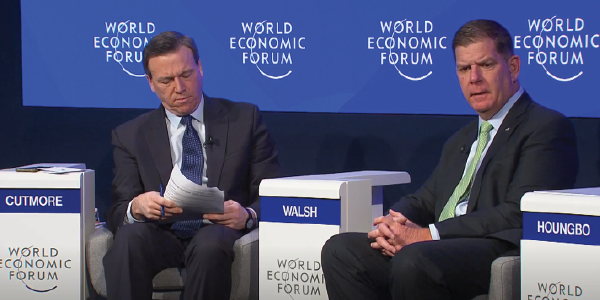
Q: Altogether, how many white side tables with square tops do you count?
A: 3